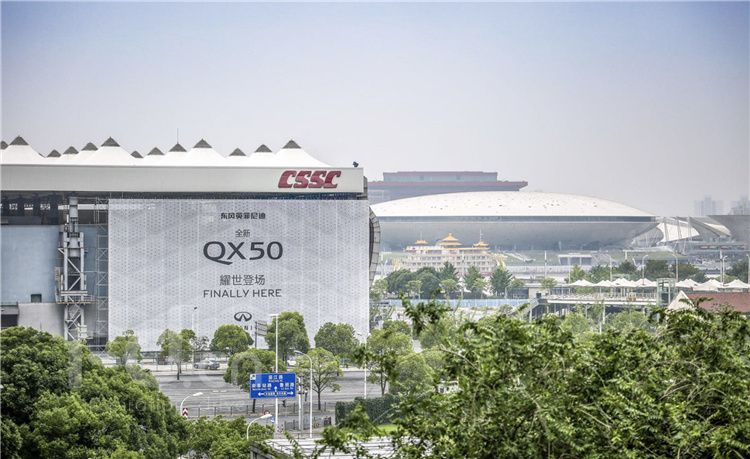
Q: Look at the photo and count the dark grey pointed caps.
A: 13